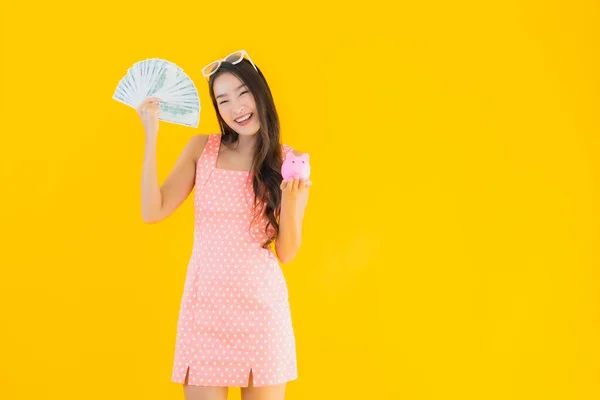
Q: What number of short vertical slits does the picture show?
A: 2